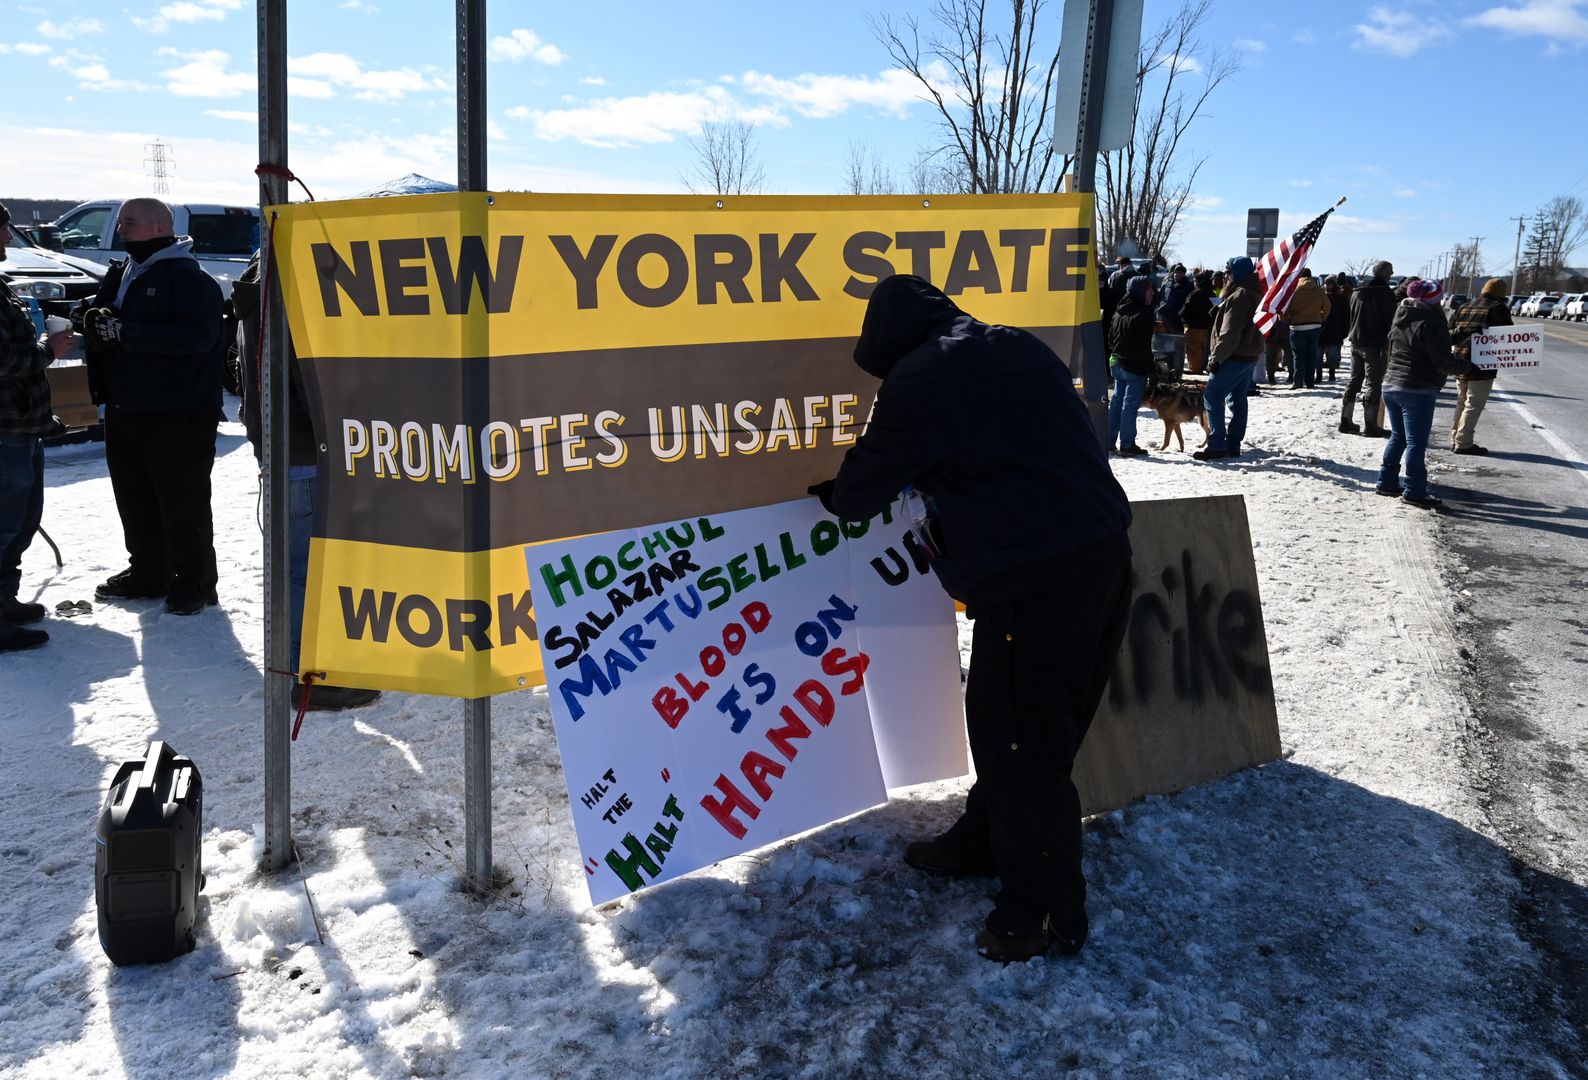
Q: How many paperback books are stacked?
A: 0